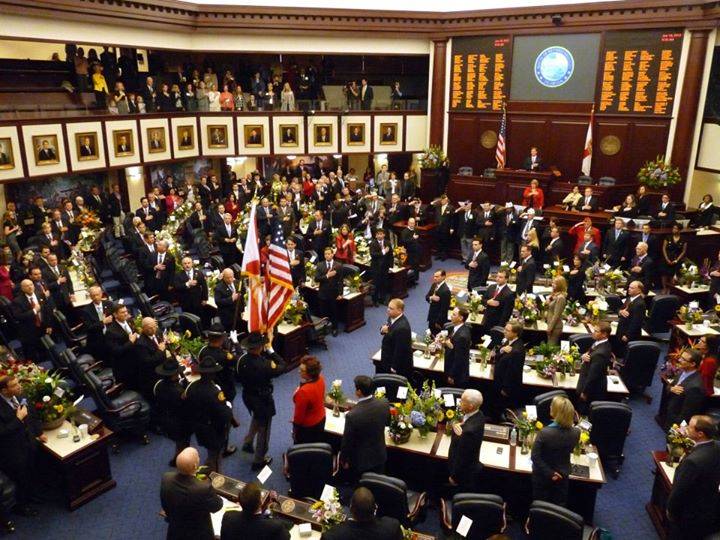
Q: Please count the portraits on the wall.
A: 12